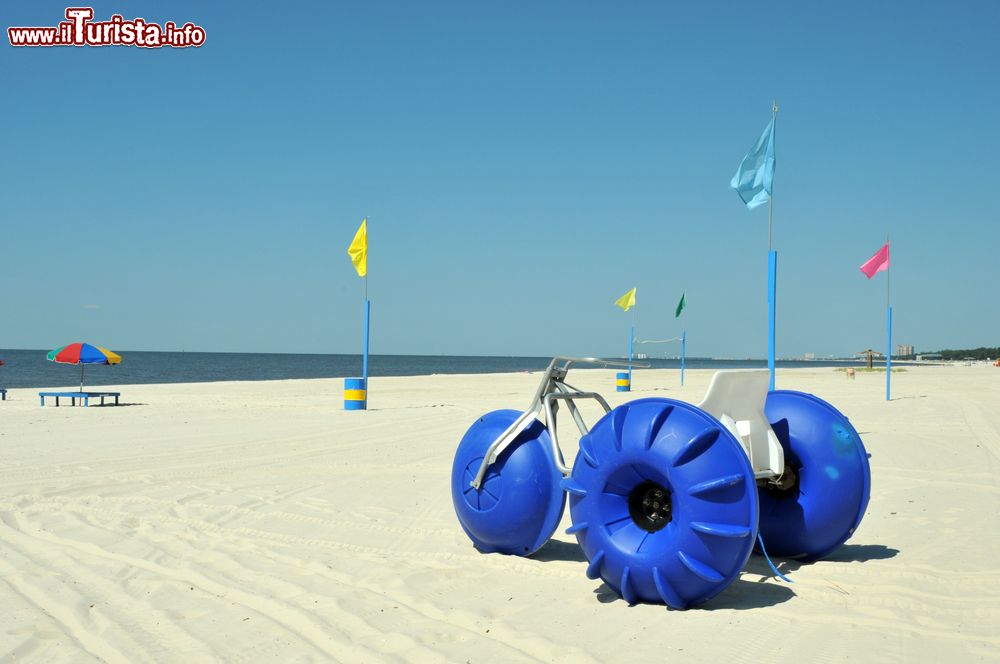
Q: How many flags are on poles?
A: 5